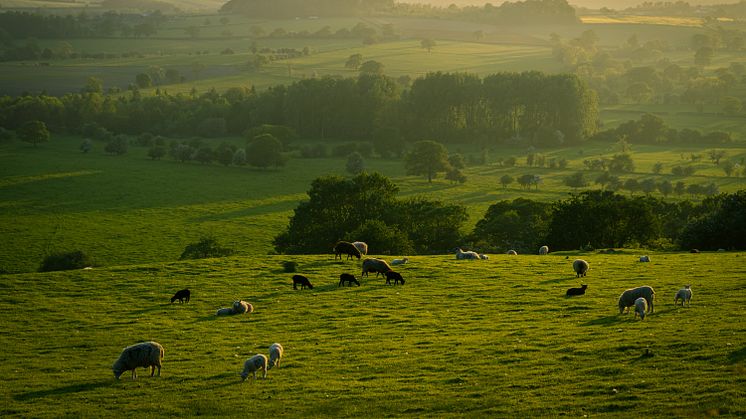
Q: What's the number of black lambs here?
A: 5